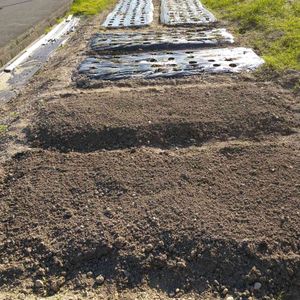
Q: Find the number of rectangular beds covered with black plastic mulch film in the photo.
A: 4